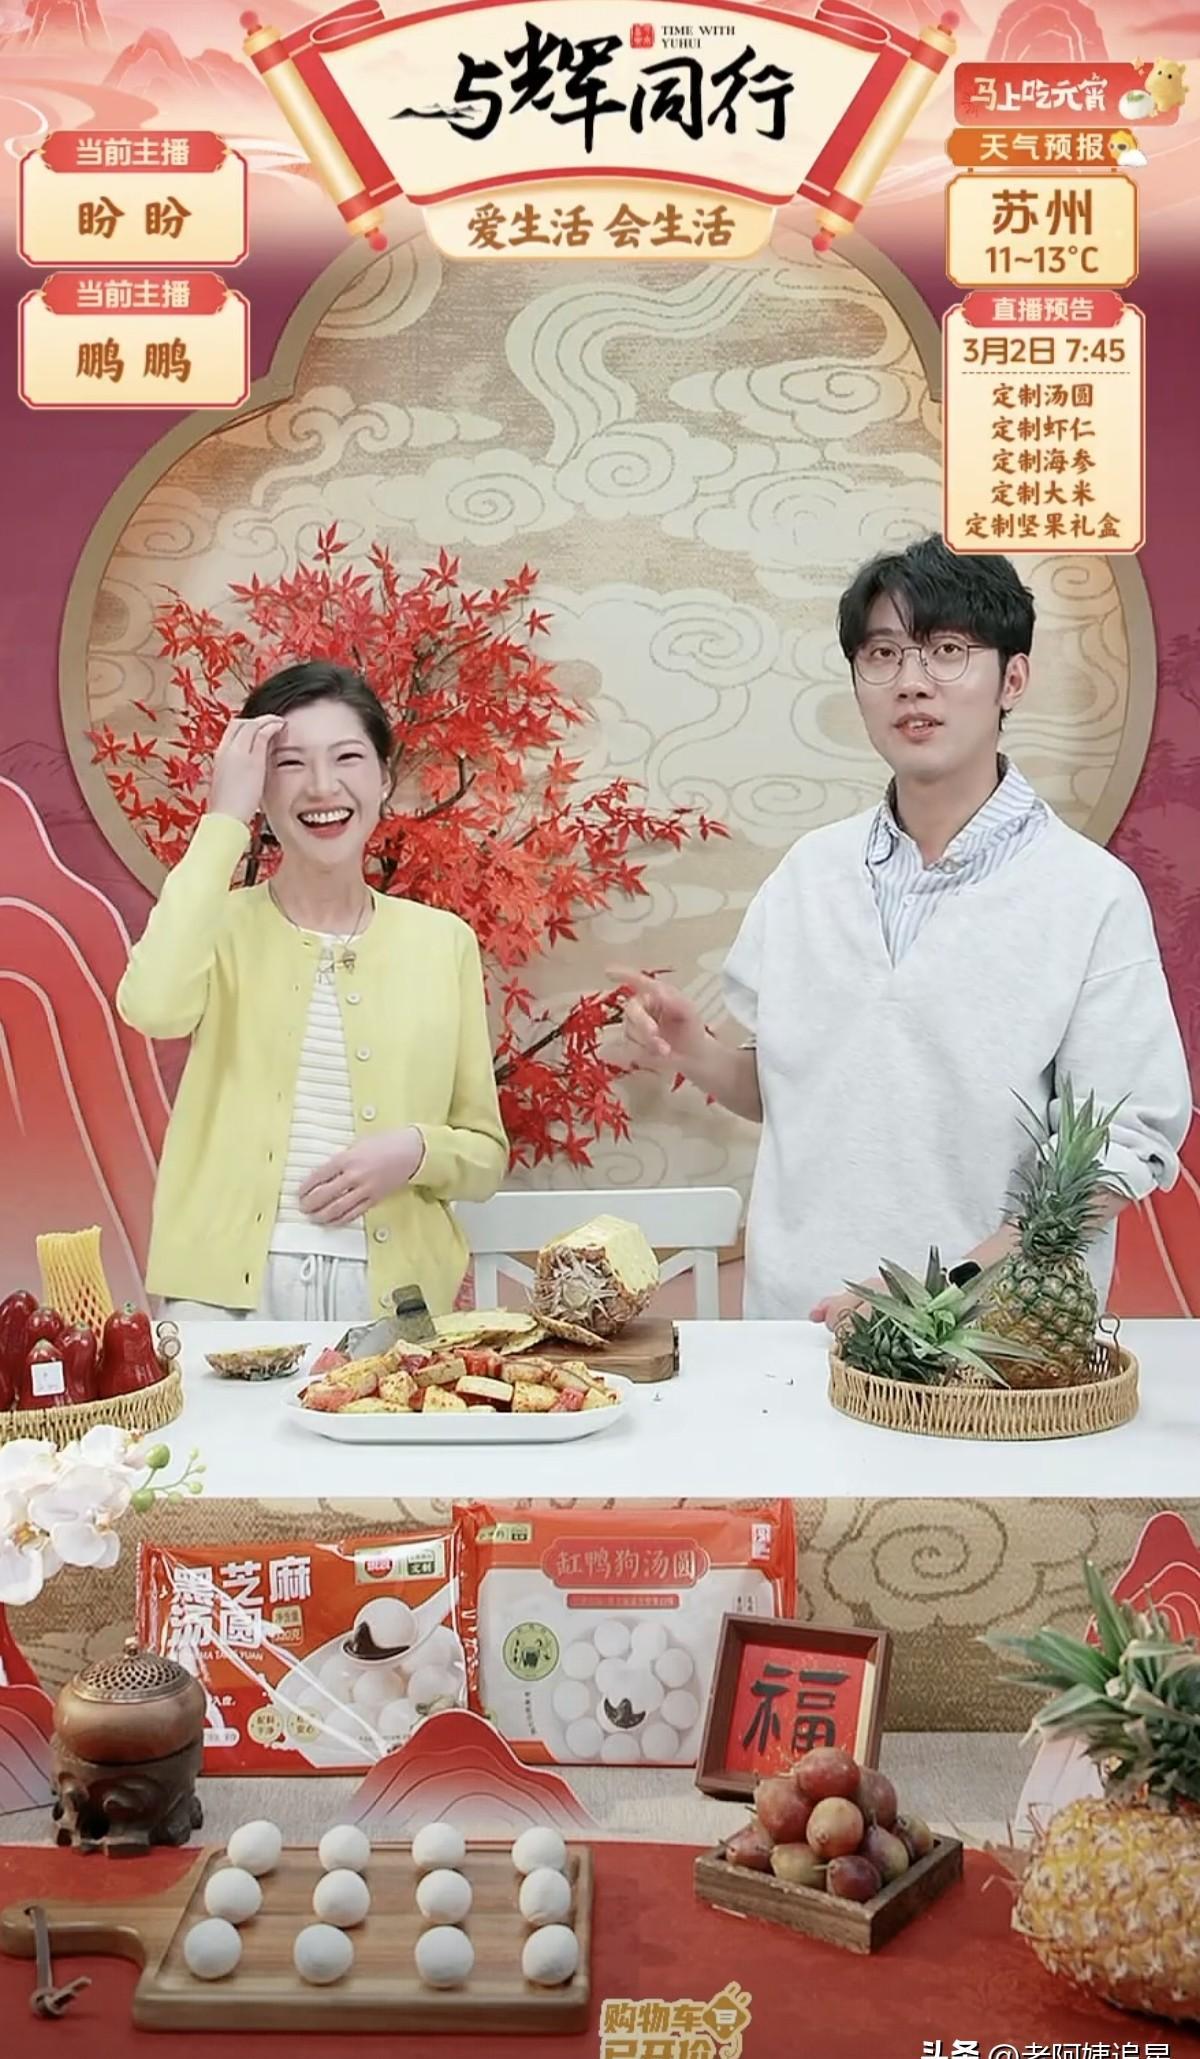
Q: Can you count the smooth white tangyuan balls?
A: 12